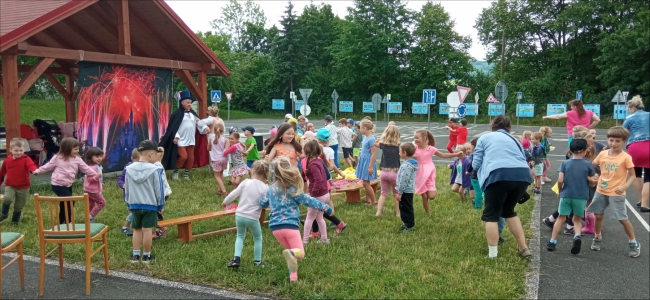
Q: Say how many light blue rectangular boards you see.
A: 13